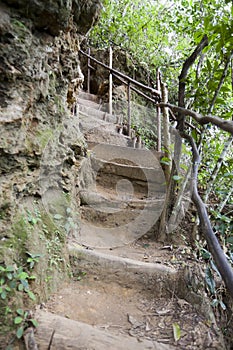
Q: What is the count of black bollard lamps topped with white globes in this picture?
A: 0